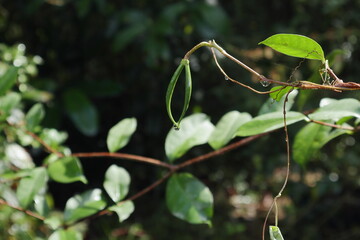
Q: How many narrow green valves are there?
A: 2